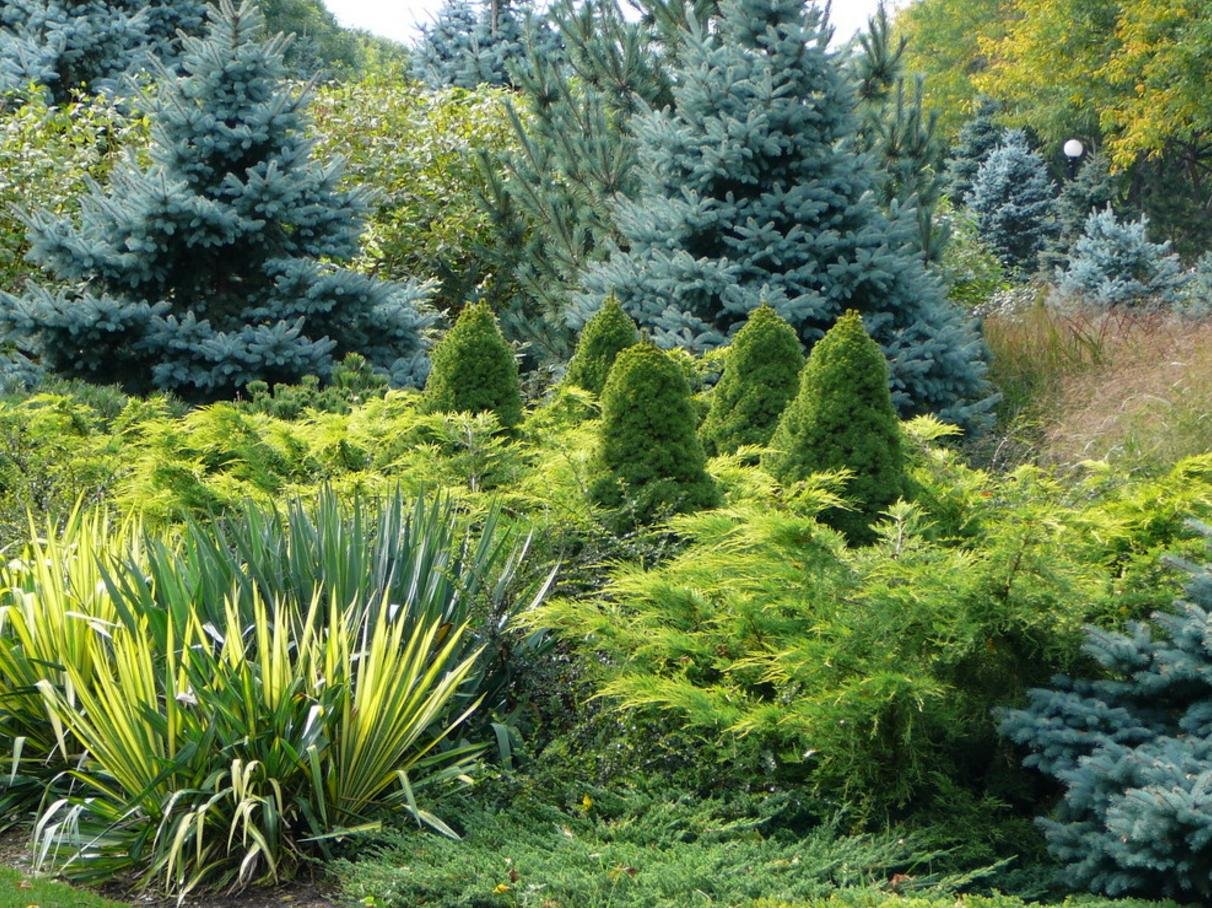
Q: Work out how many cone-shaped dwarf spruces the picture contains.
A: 5